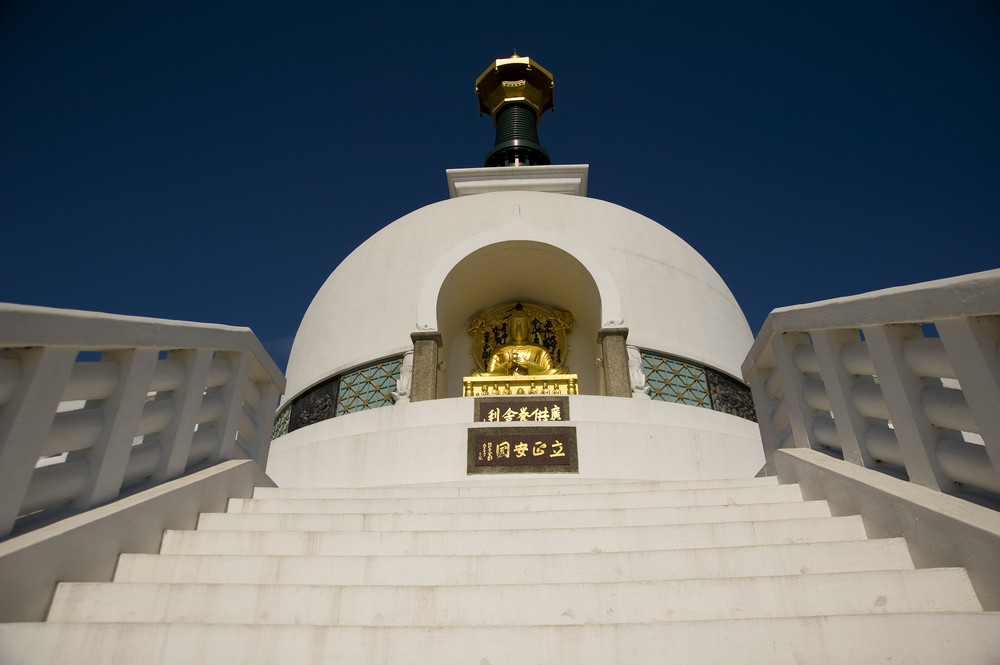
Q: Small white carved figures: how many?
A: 2